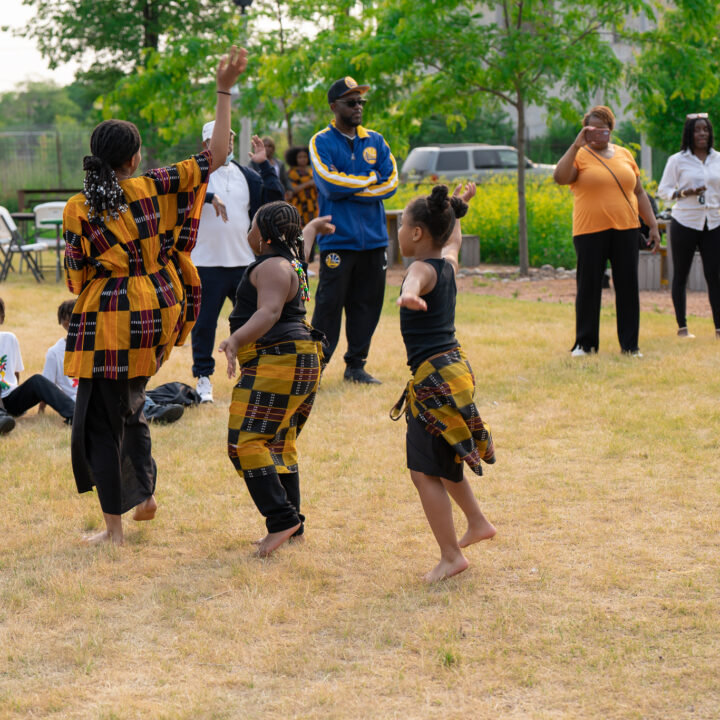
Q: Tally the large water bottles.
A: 0